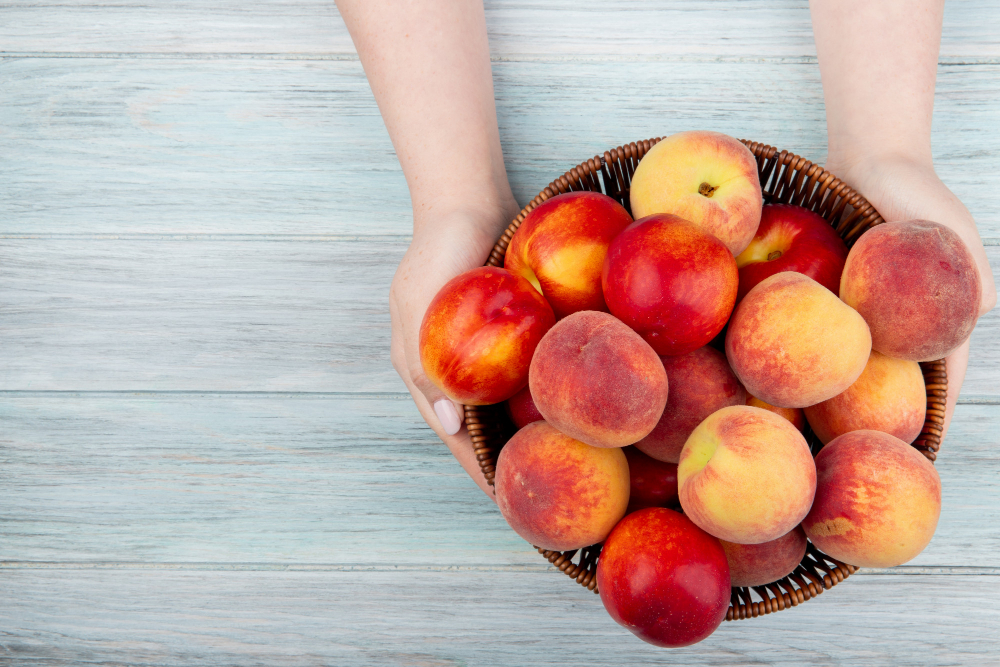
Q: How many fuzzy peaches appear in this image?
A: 10